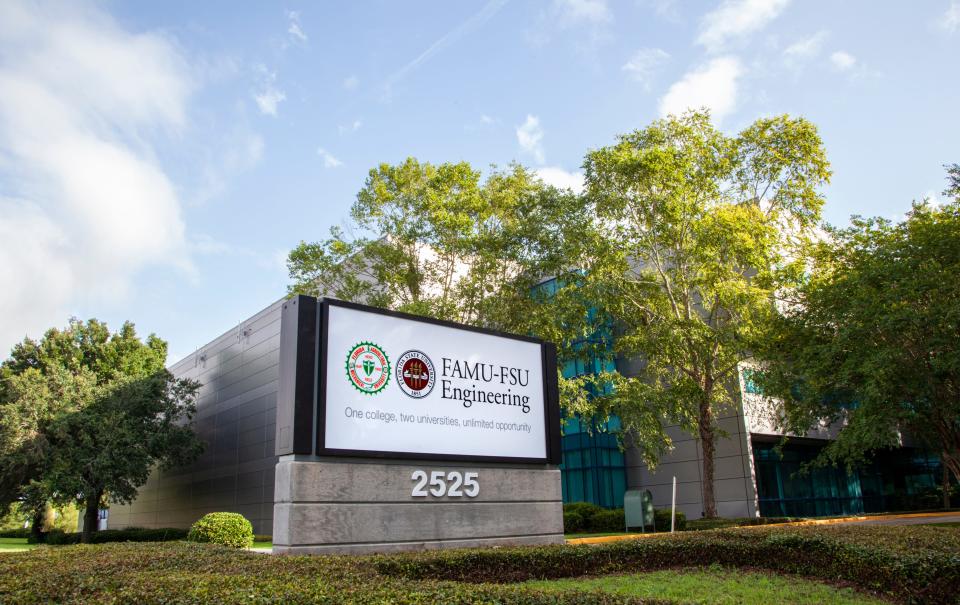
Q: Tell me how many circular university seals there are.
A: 2